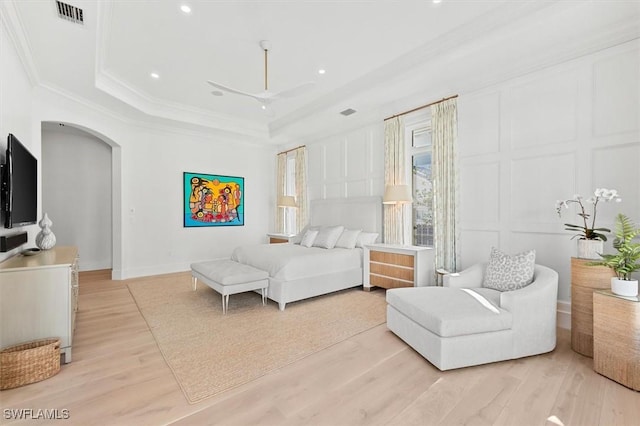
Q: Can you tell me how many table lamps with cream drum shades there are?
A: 2